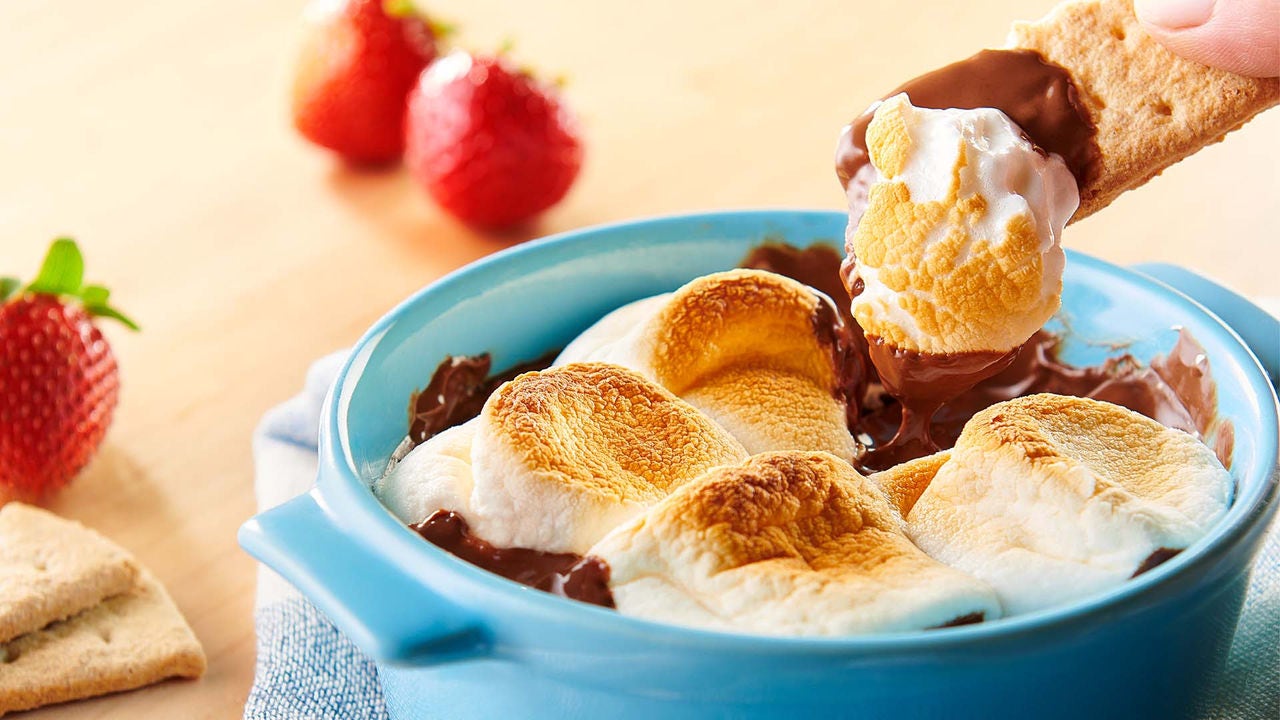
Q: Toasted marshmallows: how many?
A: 5